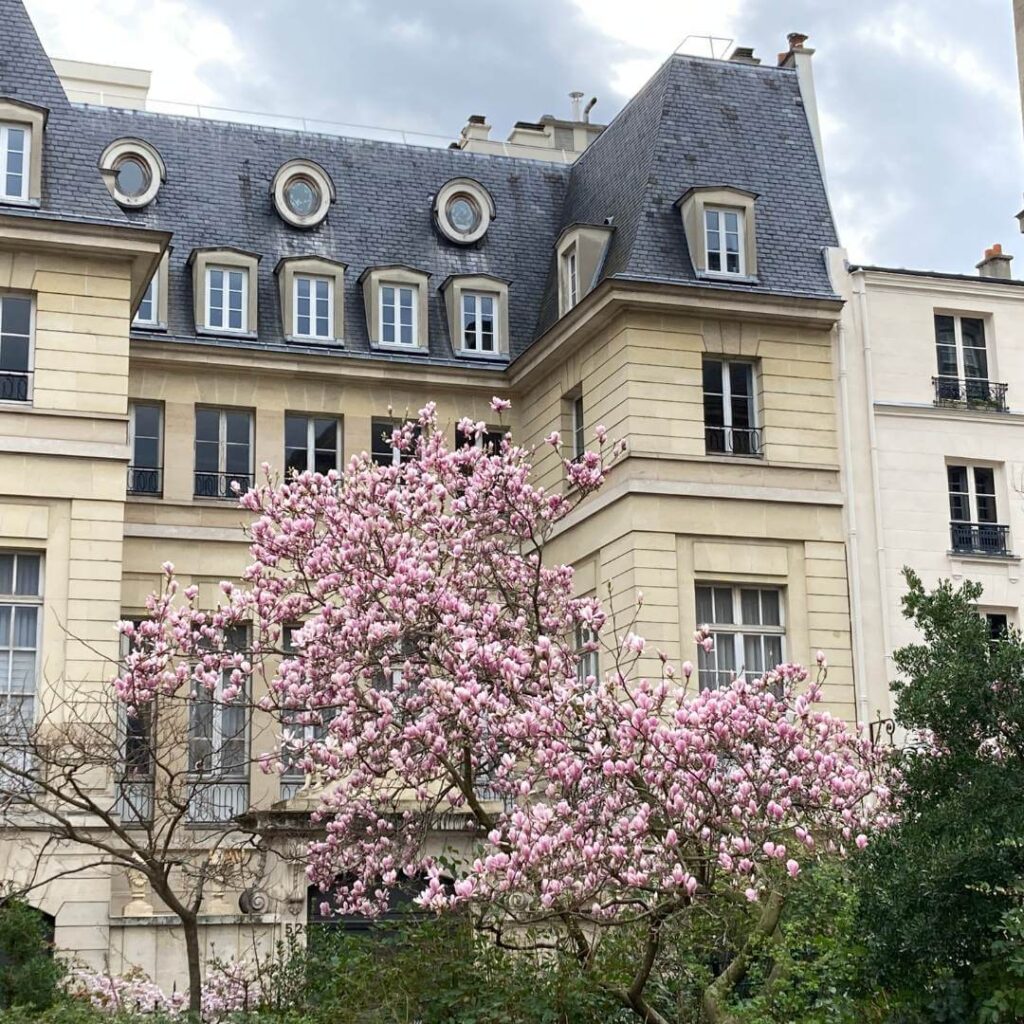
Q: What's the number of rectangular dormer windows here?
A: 8